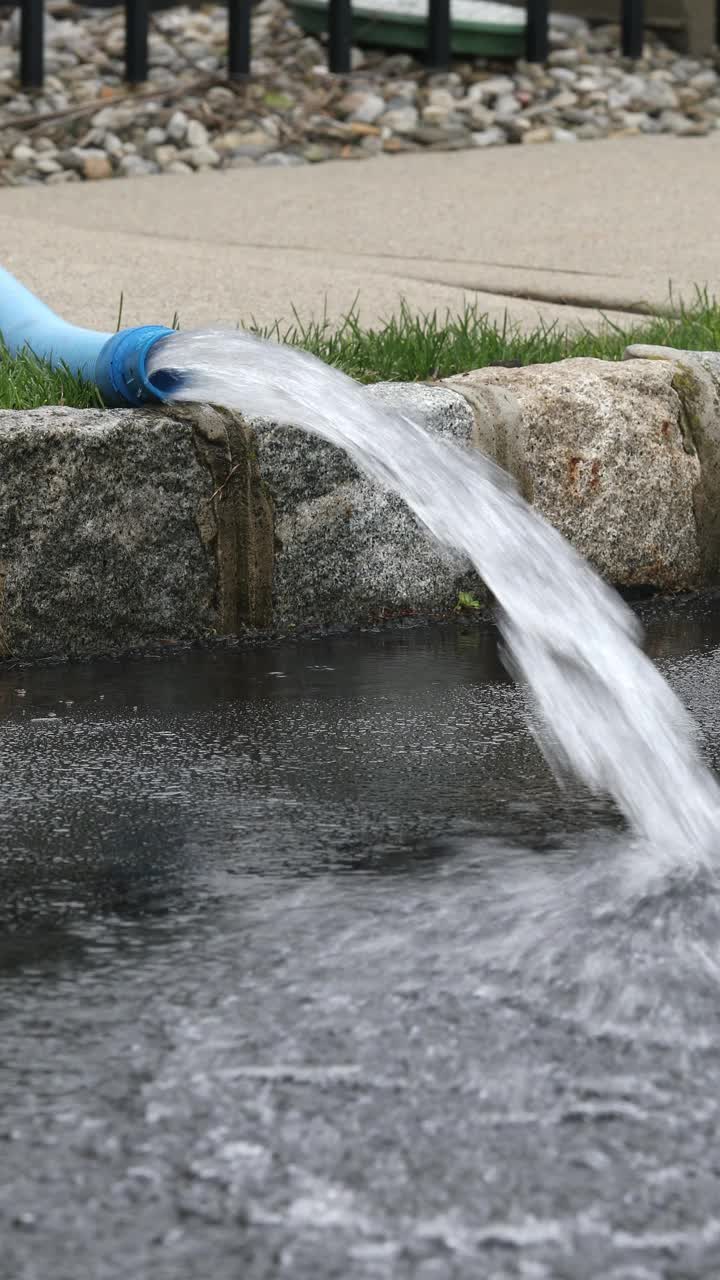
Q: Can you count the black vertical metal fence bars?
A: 7